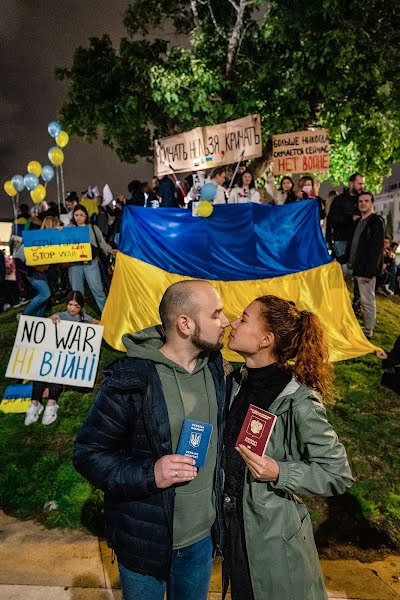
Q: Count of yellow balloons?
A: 6